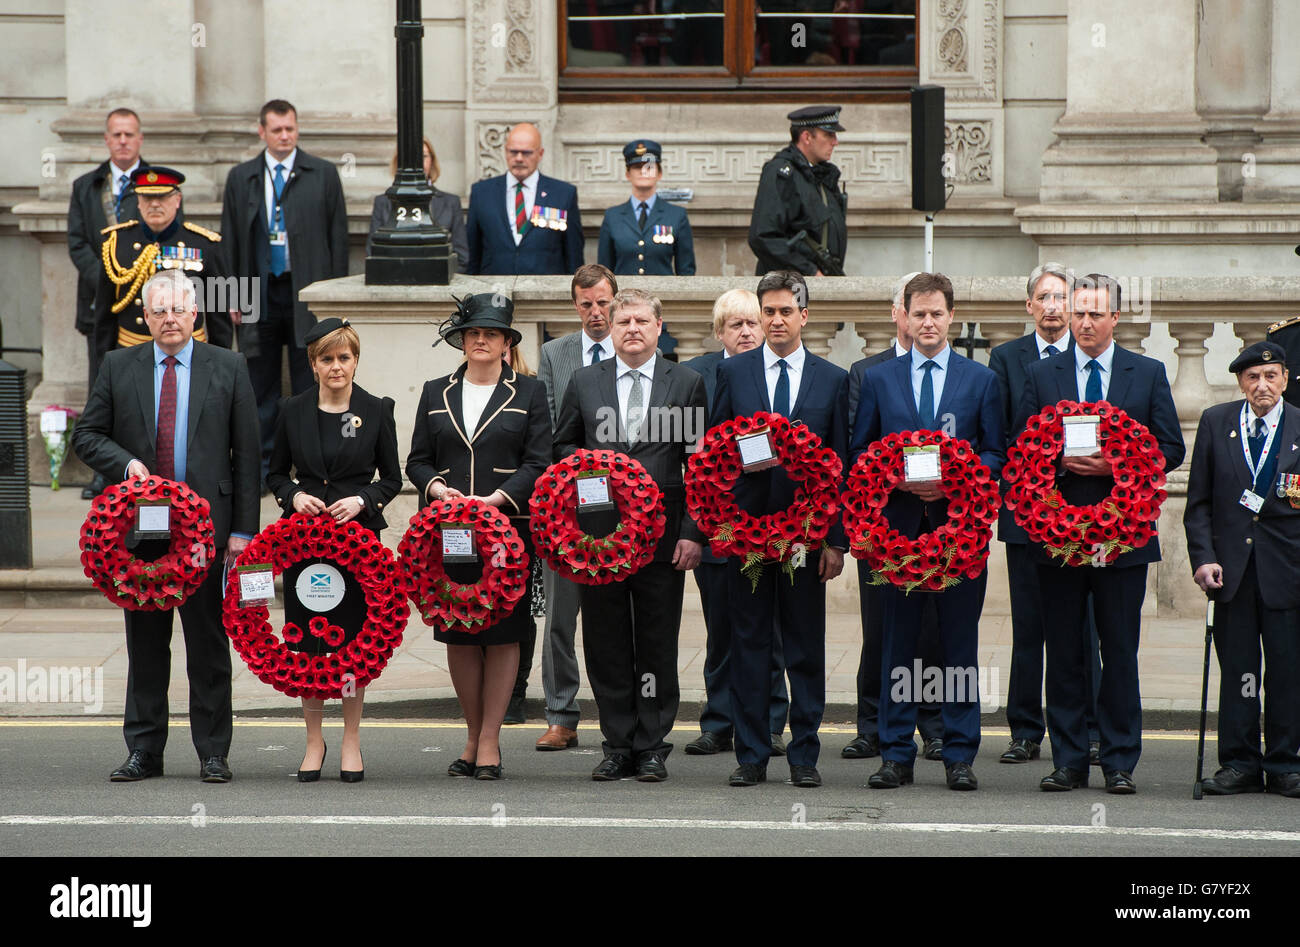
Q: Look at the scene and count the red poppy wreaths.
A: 7